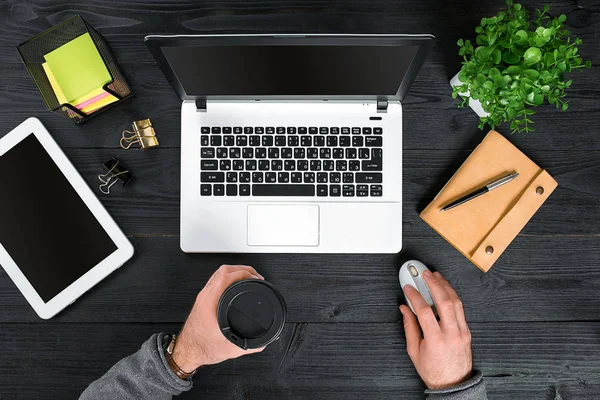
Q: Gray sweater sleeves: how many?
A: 2